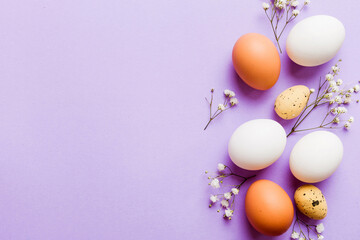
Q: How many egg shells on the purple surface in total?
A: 7